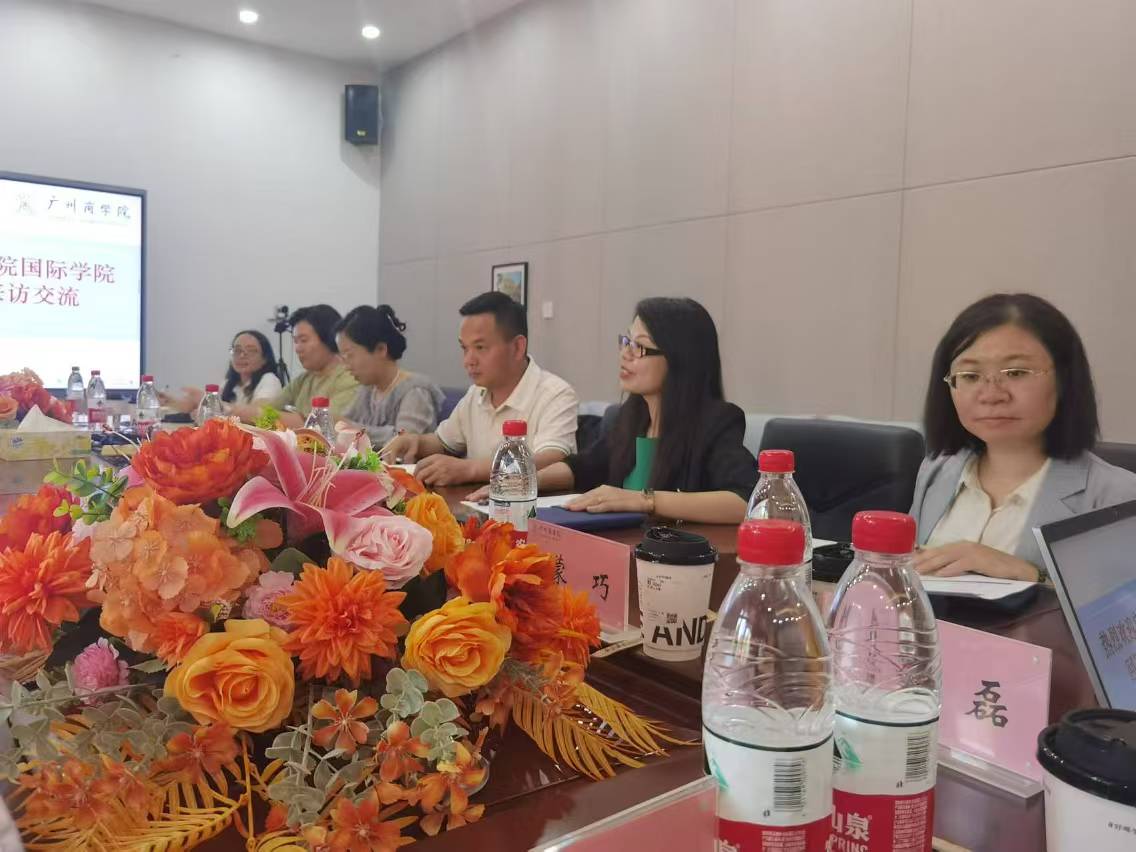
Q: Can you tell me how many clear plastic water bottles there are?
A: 9